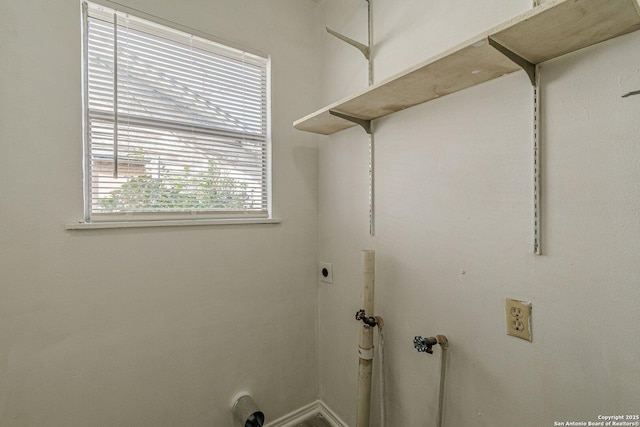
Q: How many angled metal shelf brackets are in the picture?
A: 3